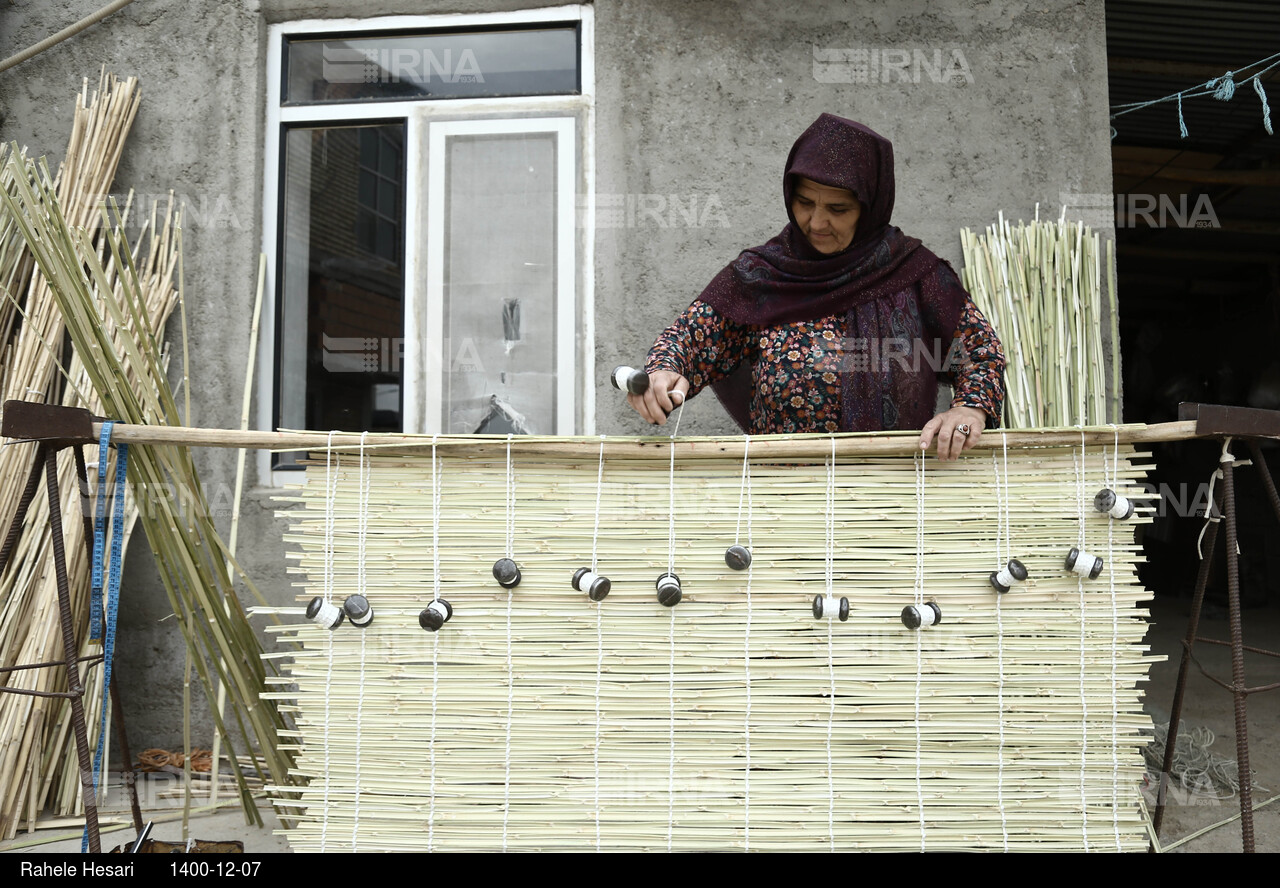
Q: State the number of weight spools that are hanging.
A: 12